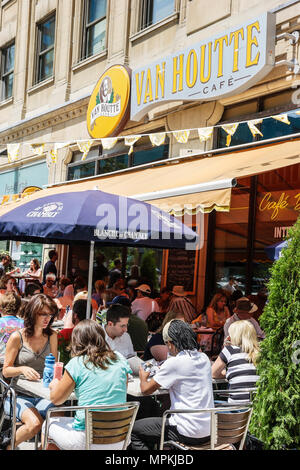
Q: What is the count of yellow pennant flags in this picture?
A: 12